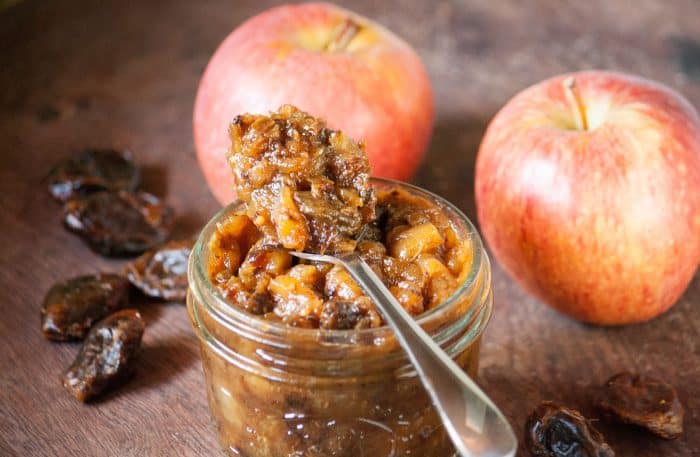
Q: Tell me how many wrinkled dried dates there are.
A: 7